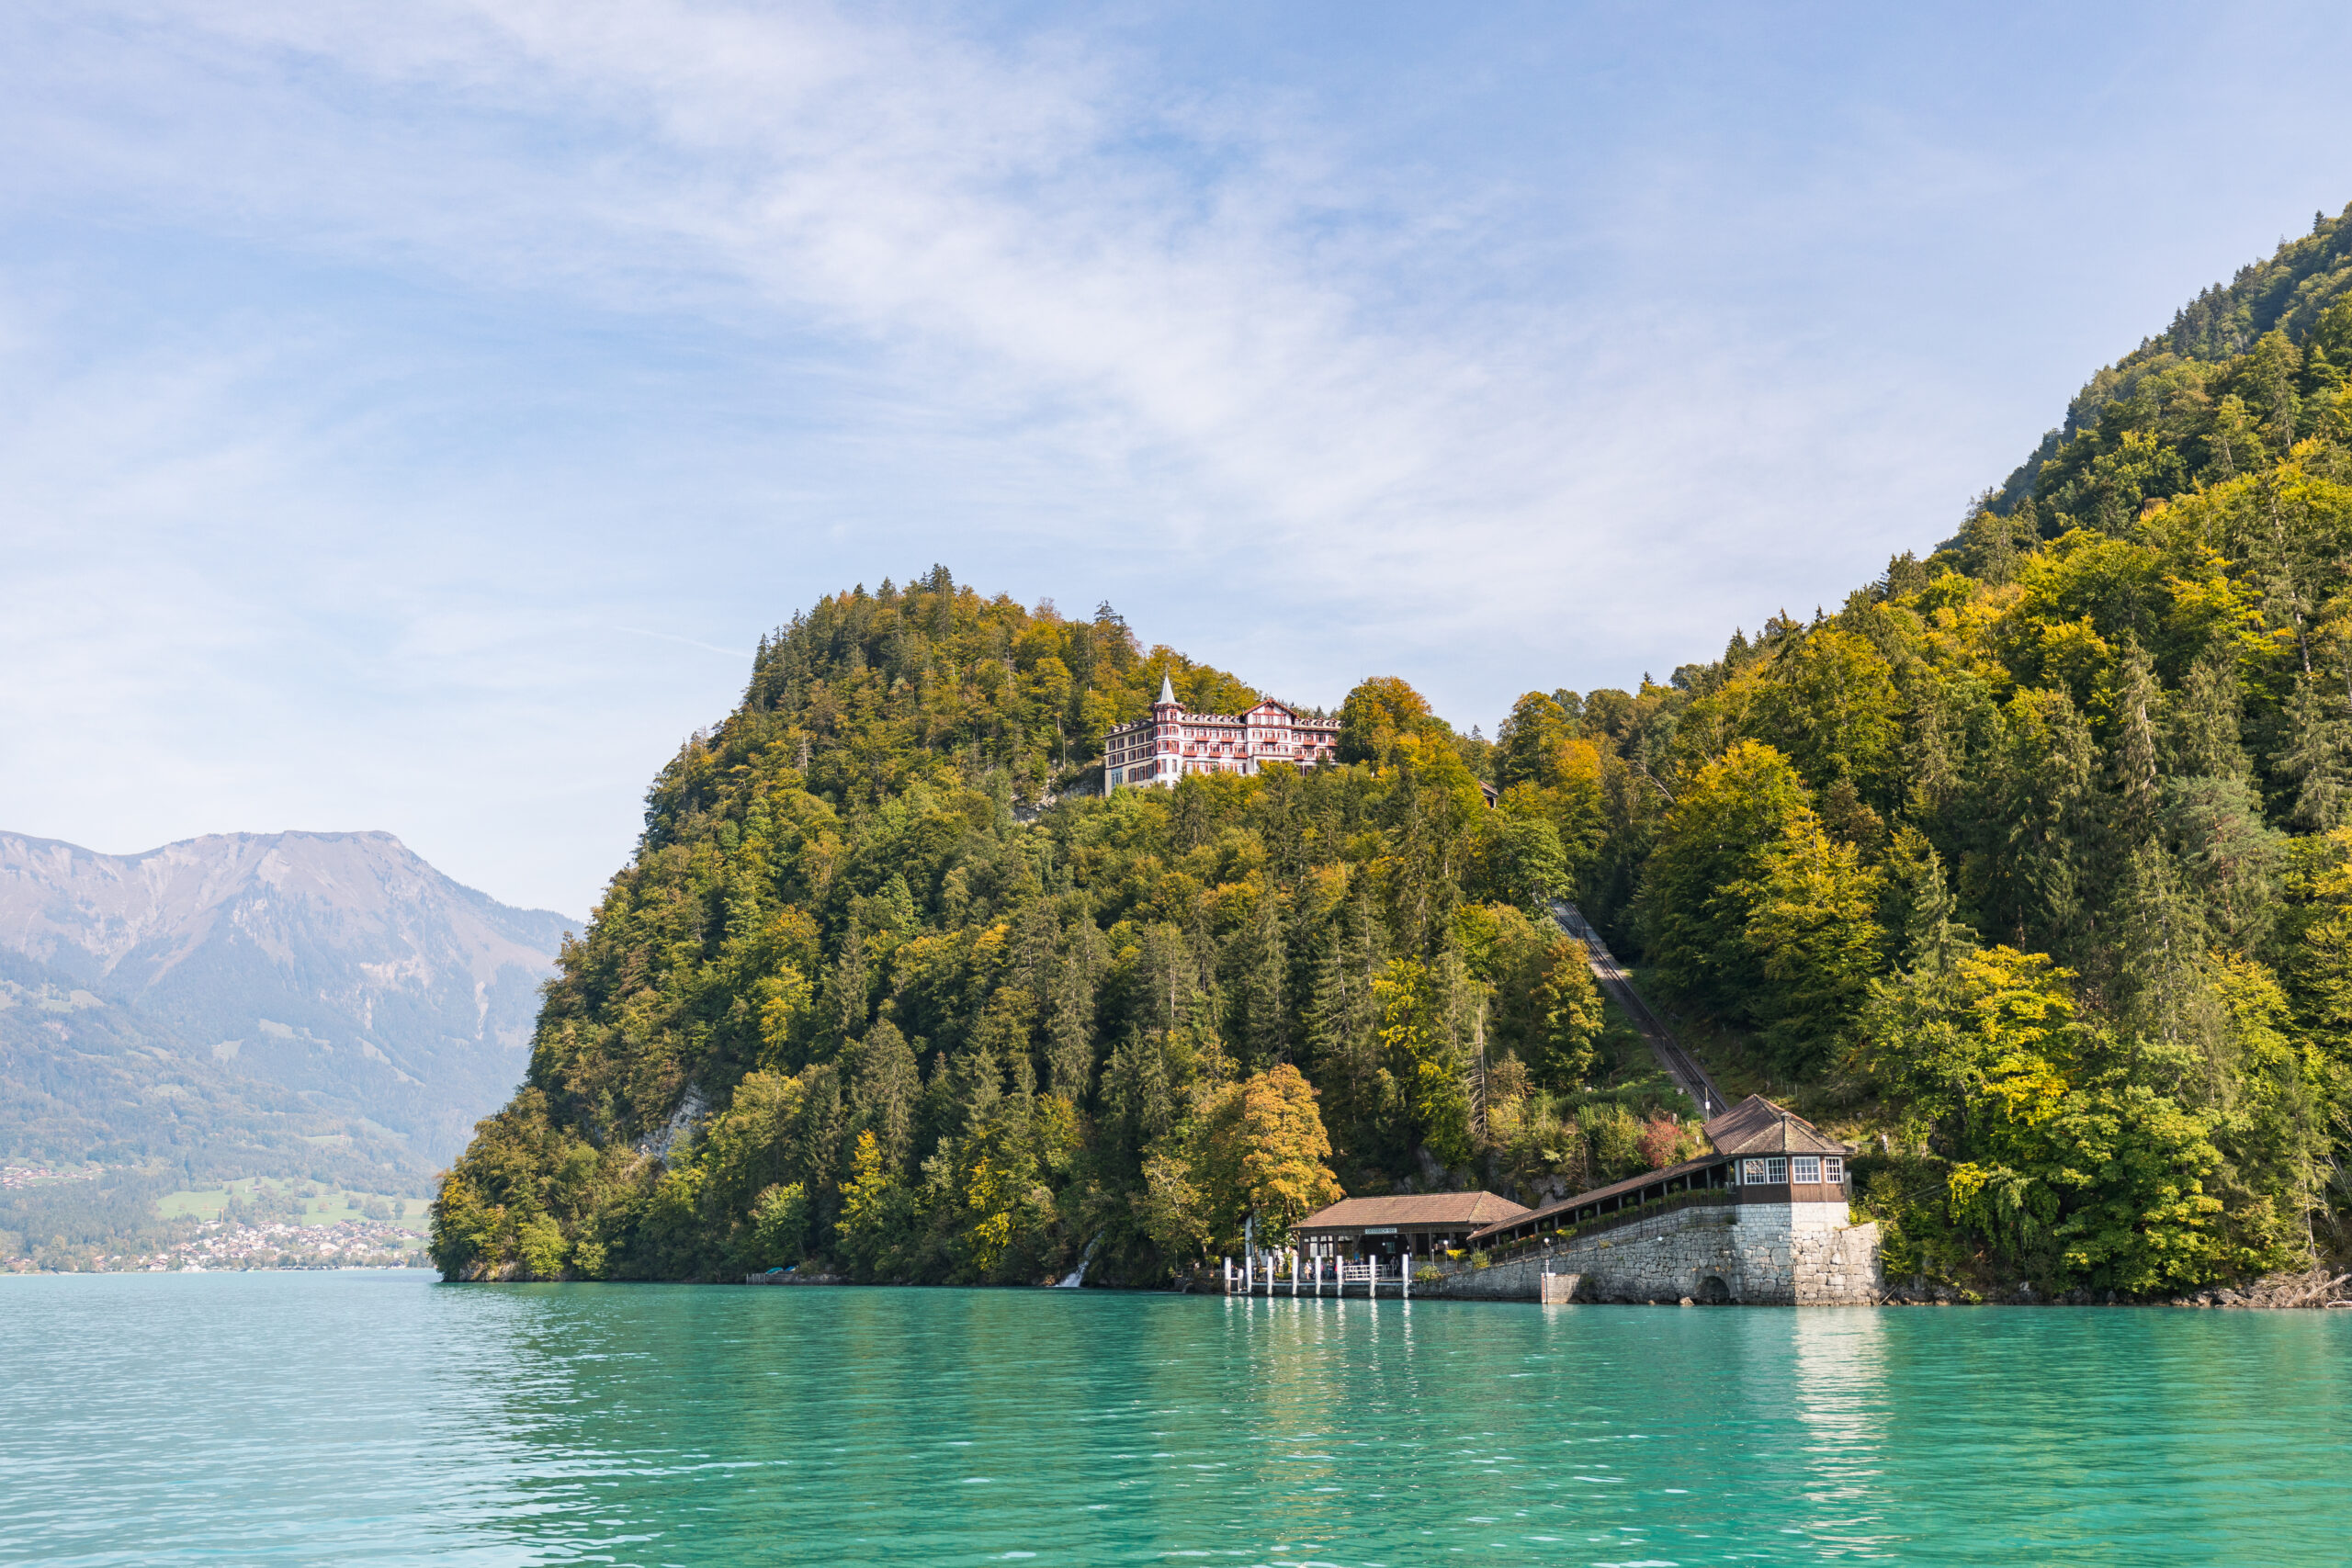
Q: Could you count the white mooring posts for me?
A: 8